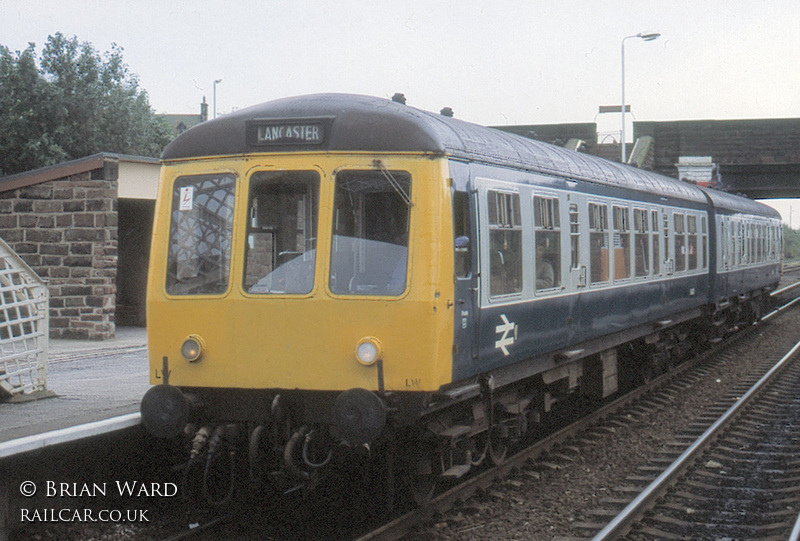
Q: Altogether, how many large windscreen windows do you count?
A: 3